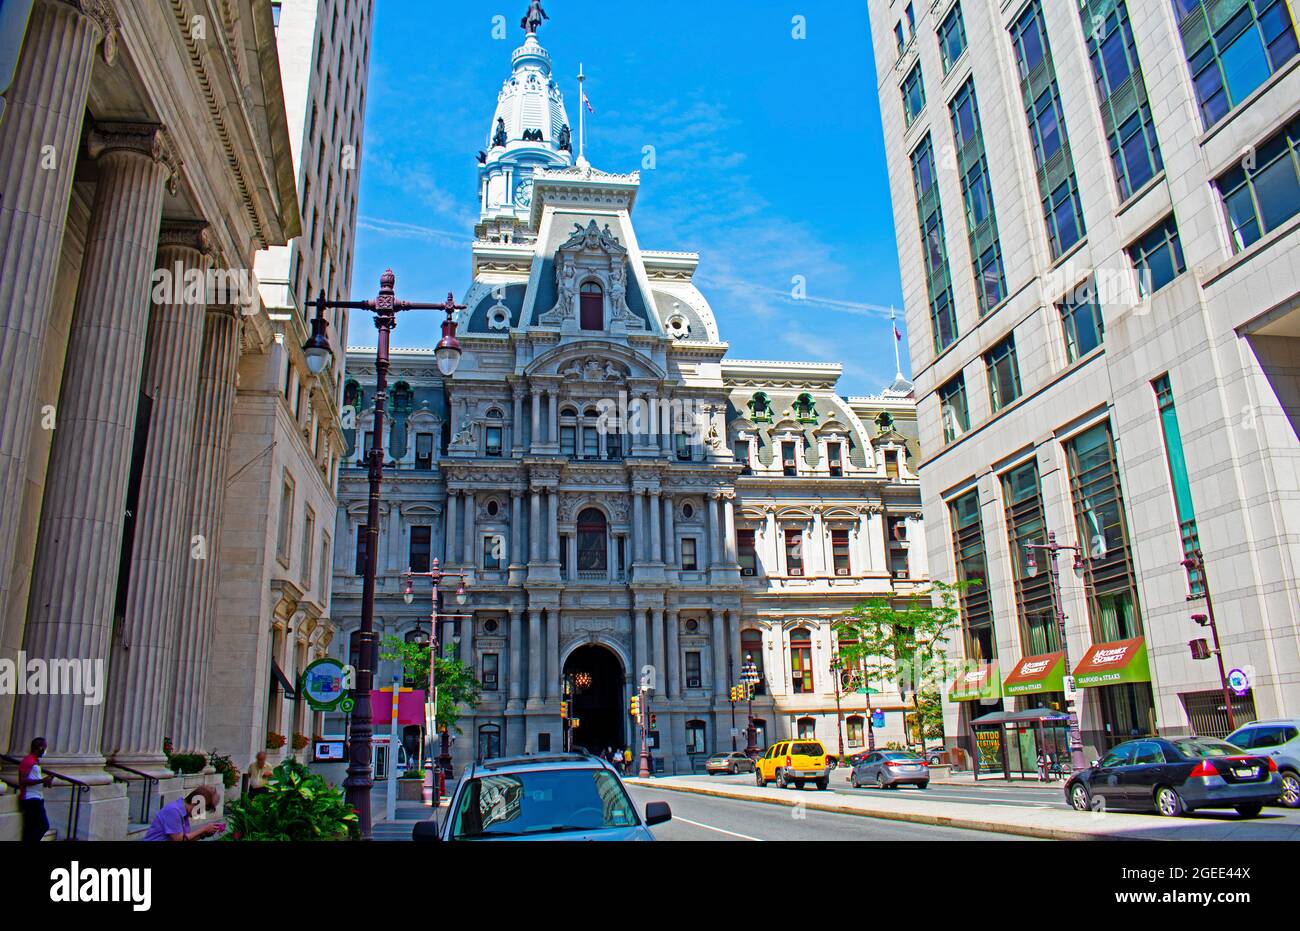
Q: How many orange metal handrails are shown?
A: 0